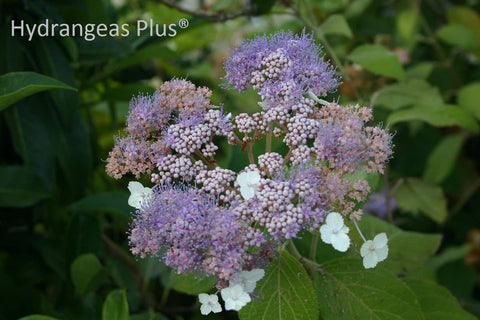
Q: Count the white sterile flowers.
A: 7